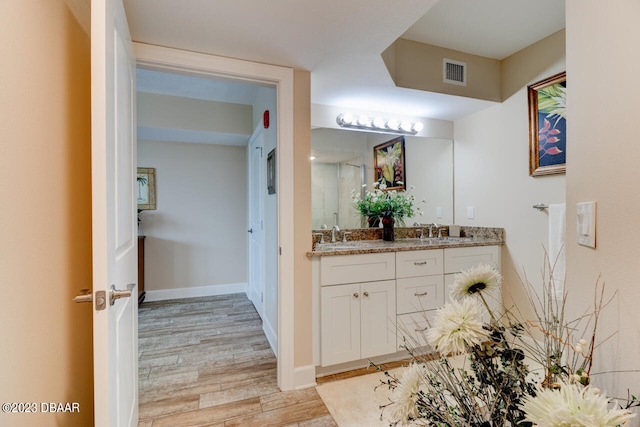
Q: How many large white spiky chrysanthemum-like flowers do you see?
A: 4